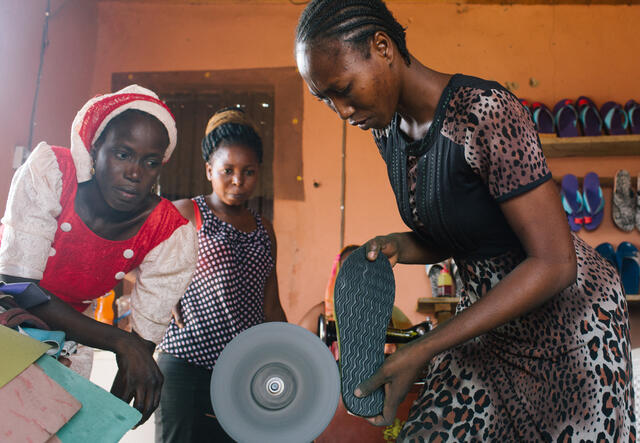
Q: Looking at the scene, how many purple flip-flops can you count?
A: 8